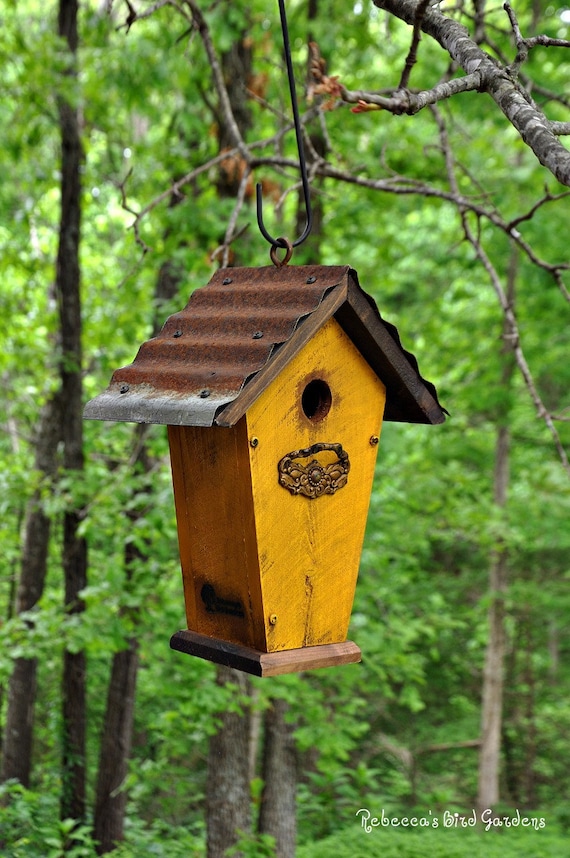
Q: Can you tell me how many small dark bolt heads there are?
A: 6